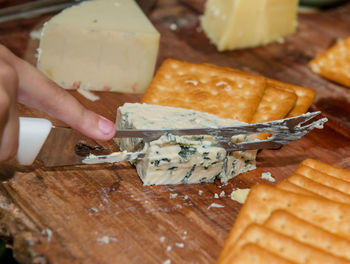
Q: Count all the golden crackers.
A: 12